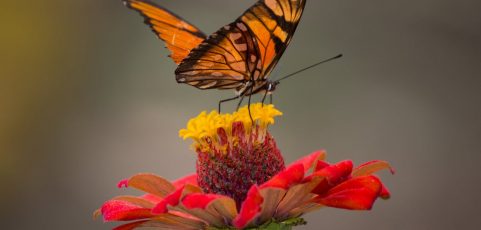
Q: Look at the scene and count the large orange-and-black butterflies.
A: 1